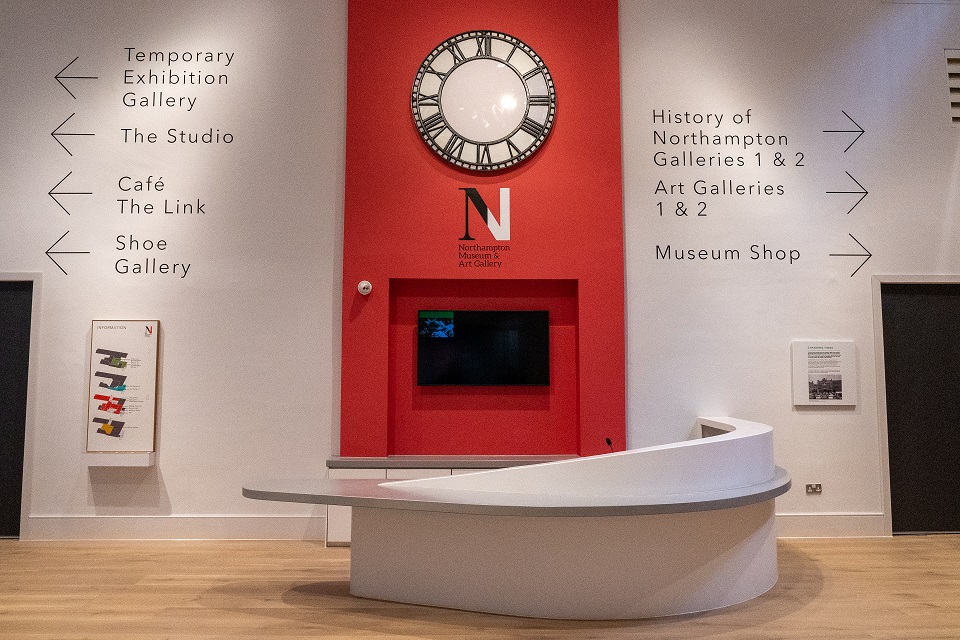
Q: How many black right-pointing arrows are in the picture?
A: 3